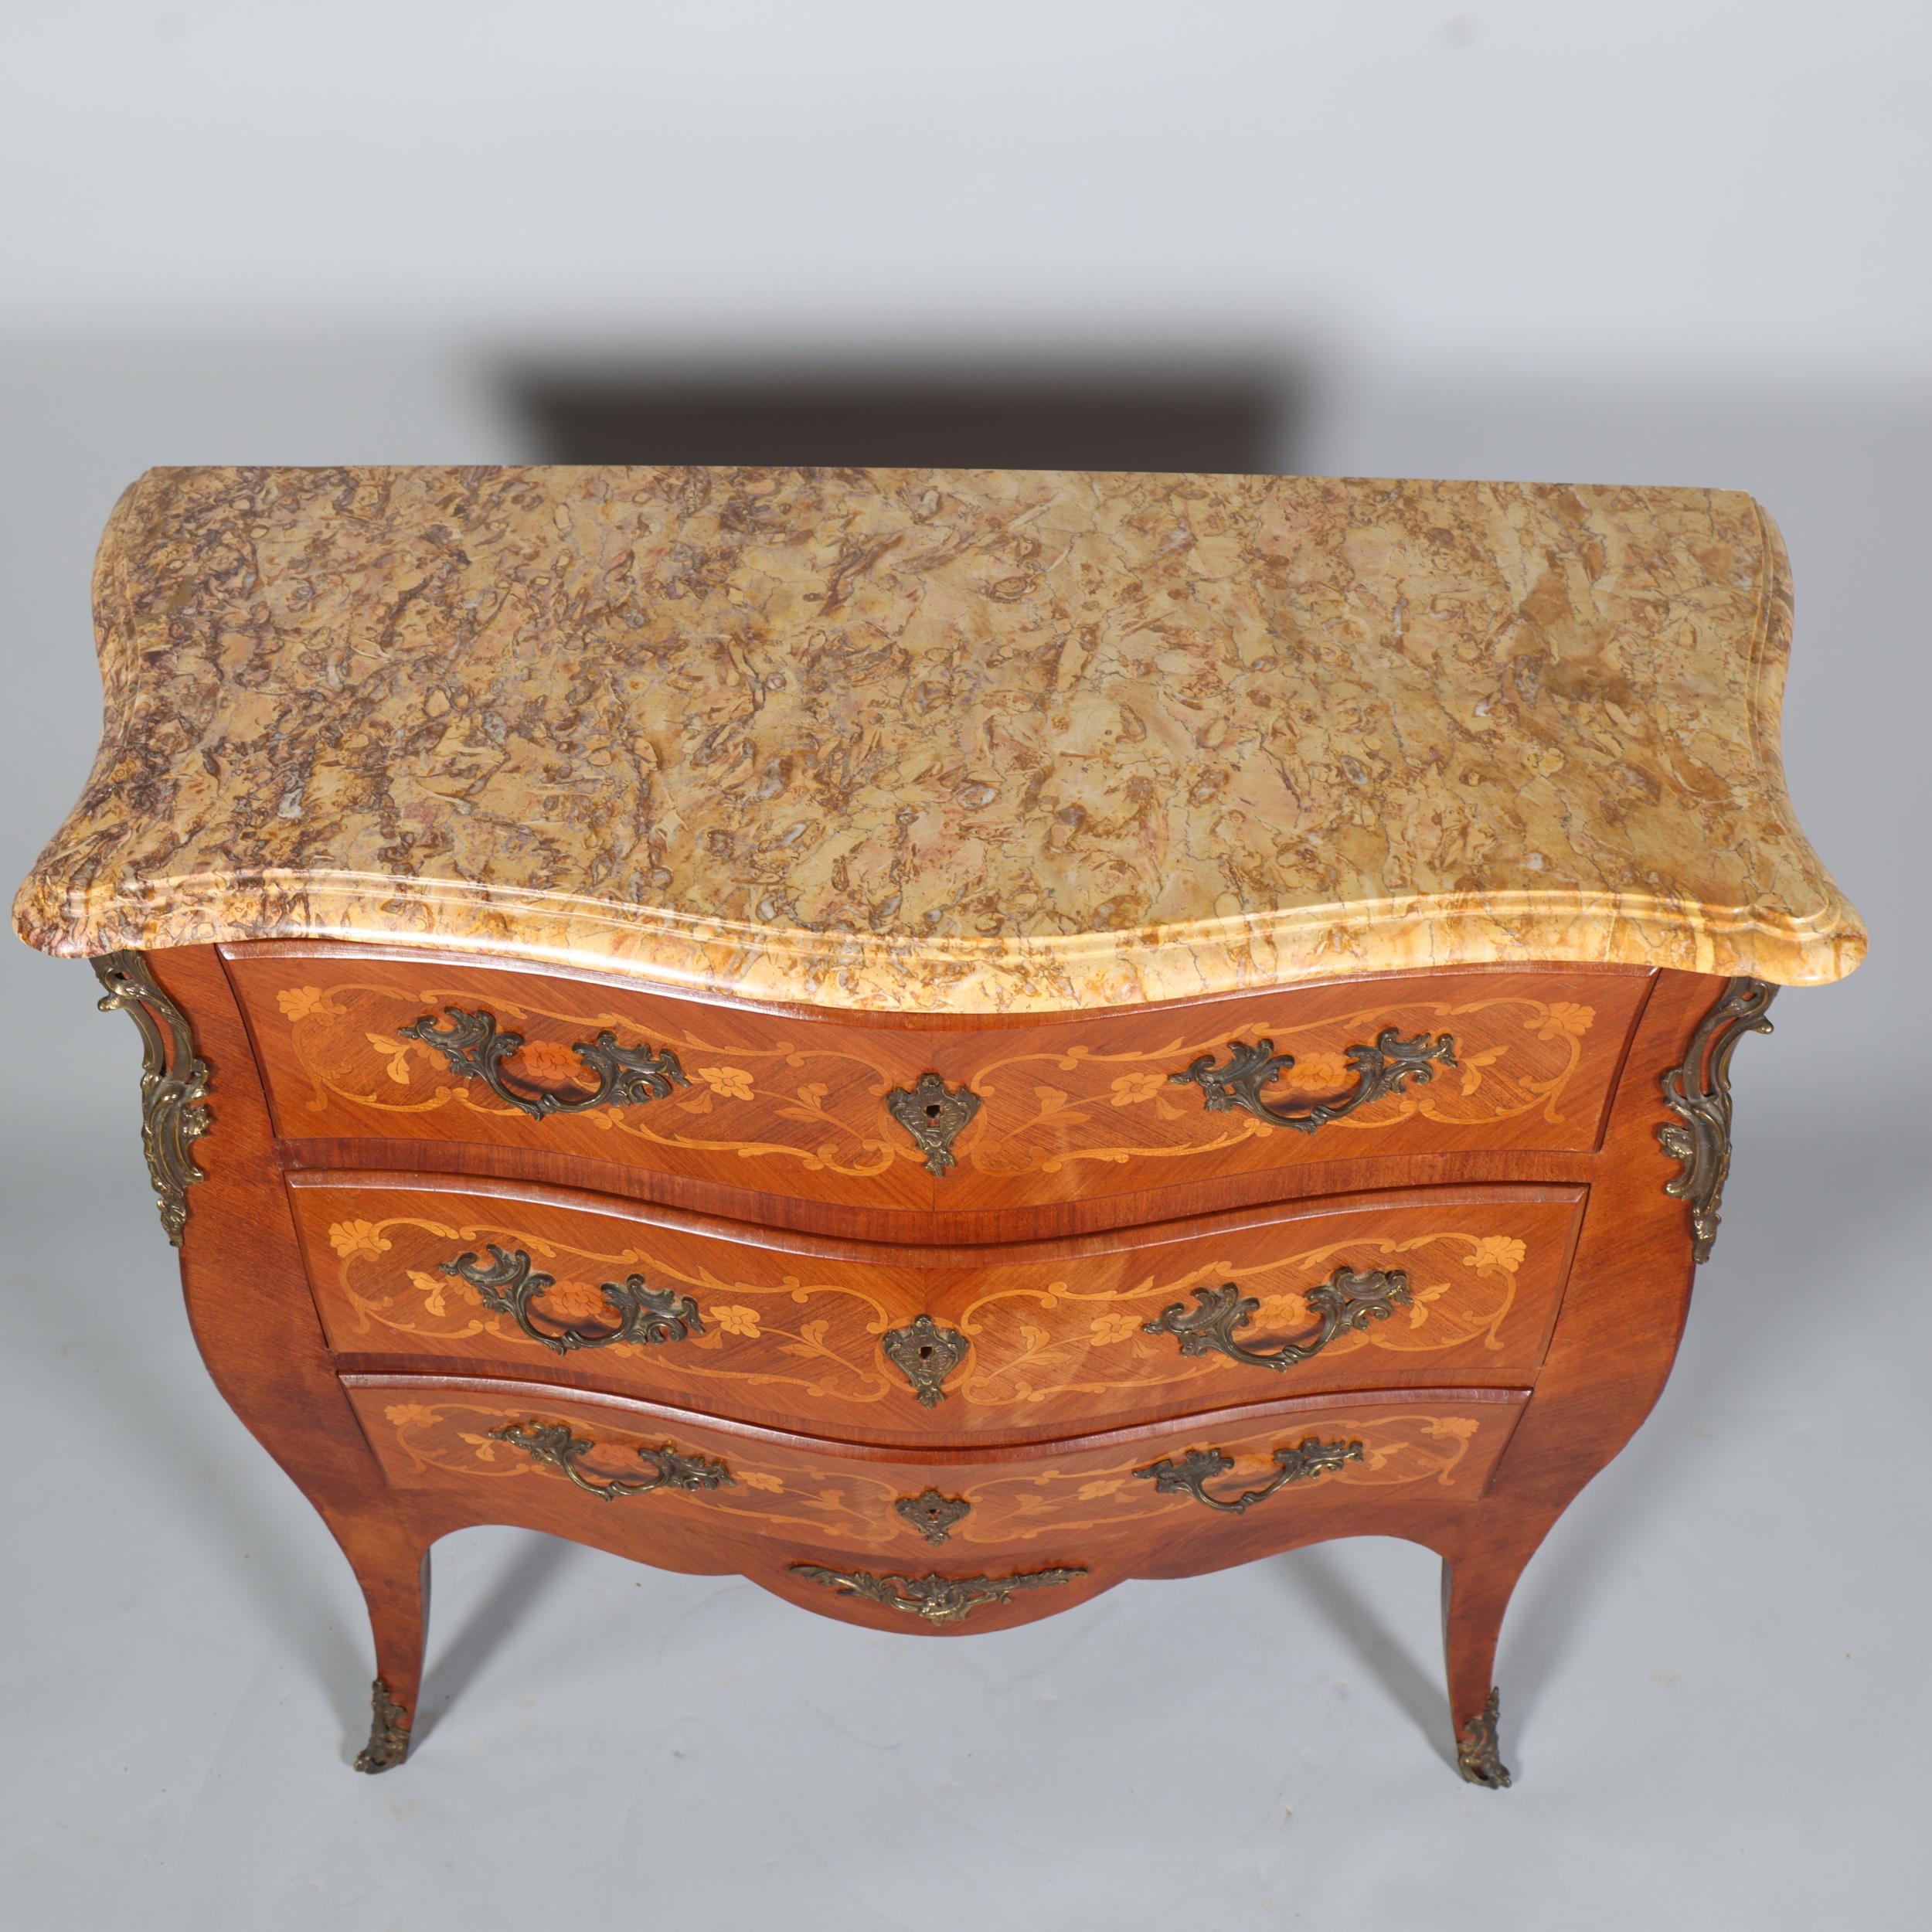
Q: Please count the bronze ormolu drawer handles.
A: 6